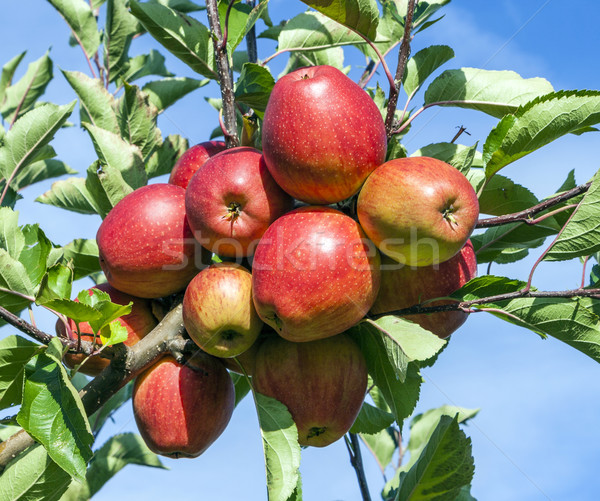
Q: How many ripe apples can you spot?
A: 11